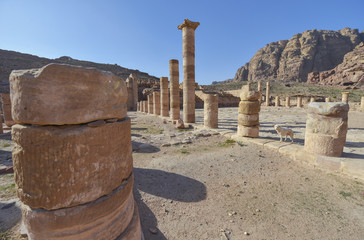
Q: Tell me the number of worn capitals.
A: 1